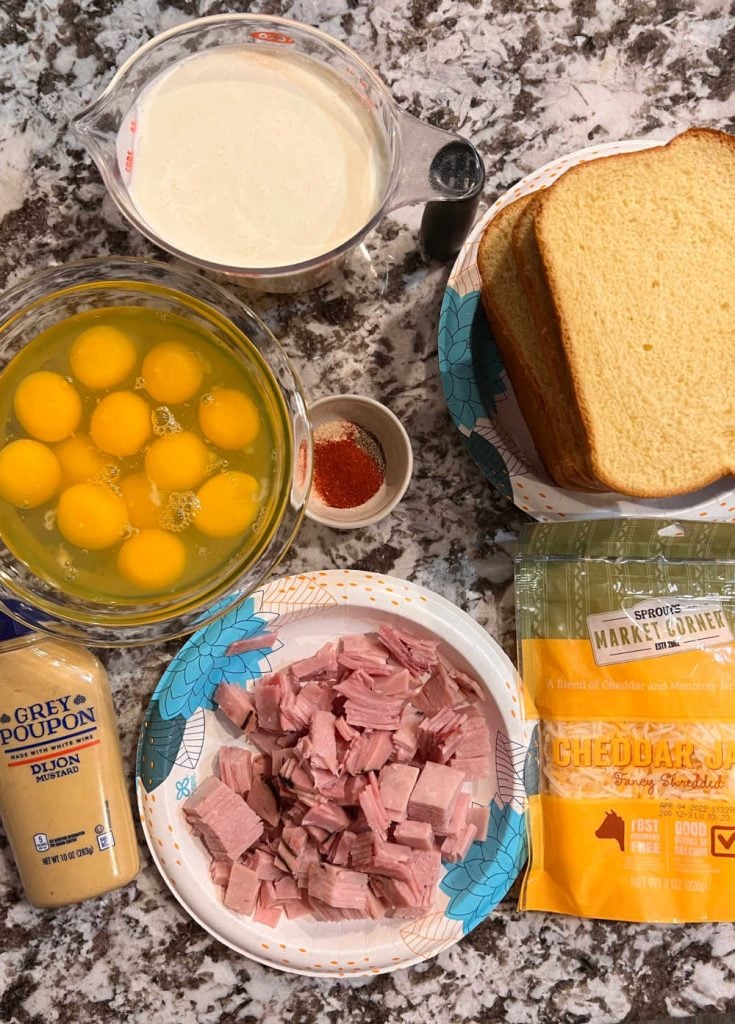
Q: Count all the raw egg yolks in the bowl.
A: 12